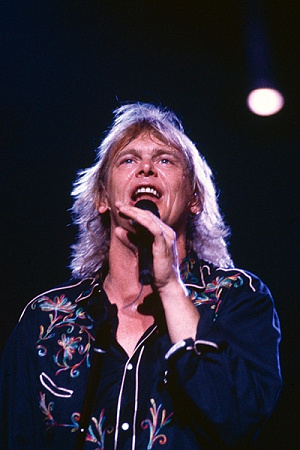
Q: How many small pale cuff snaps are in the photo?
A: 2